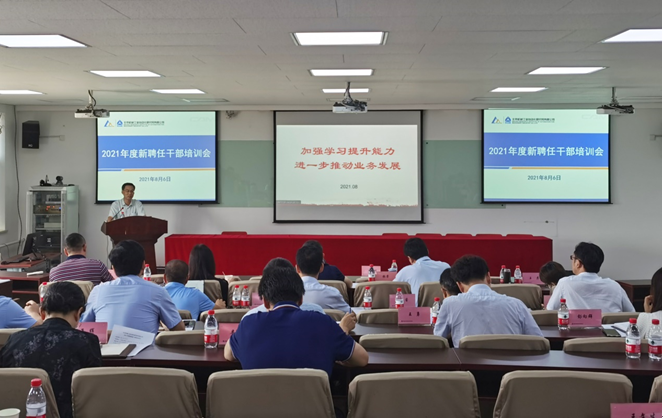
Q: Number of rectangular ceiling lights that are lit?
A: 10